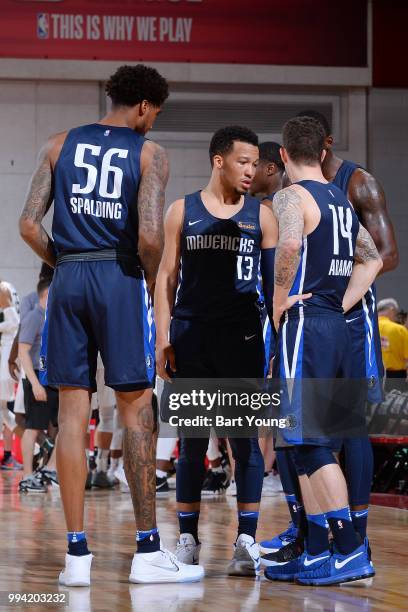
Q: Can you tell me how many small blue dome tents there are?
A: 0